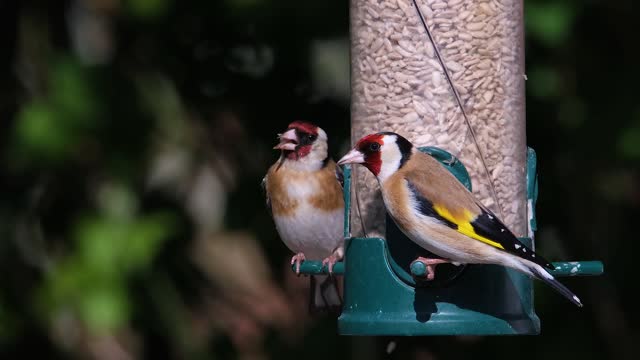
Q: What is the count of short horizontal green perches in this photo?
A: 3